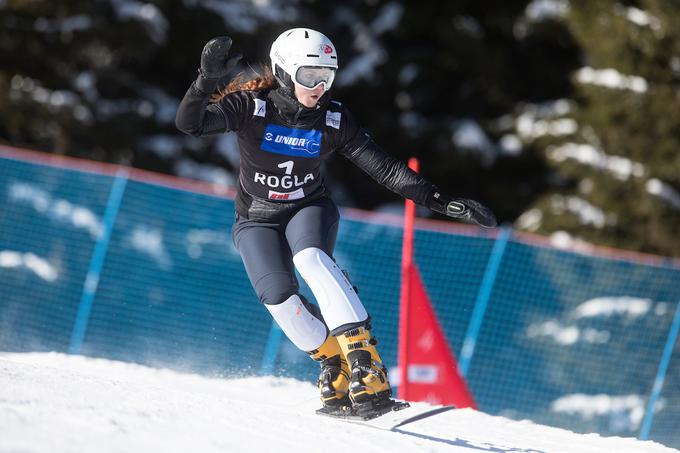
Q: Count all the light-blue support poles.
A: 4